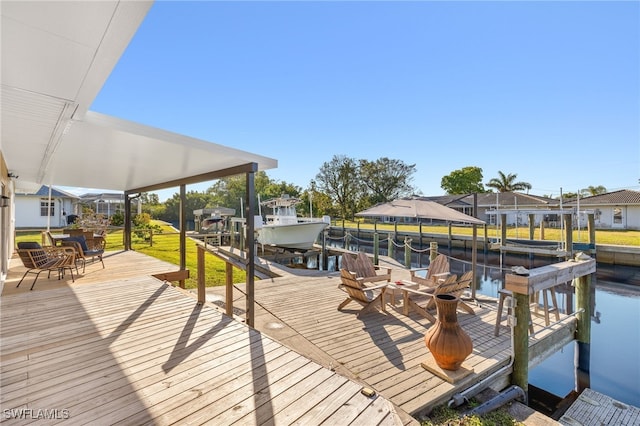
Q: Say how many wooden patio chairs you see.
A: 4